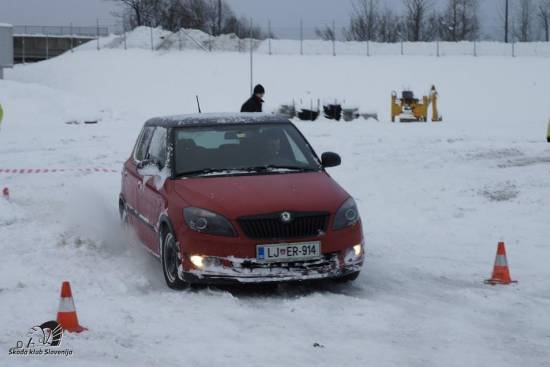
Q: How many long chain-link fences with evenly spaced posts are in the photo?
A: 1